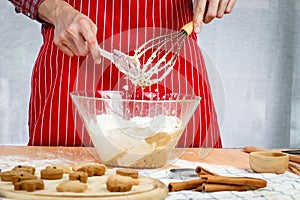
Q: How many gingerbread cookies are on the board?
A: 11